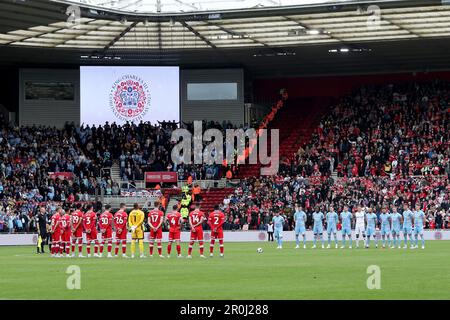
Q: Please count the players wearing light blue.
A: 10